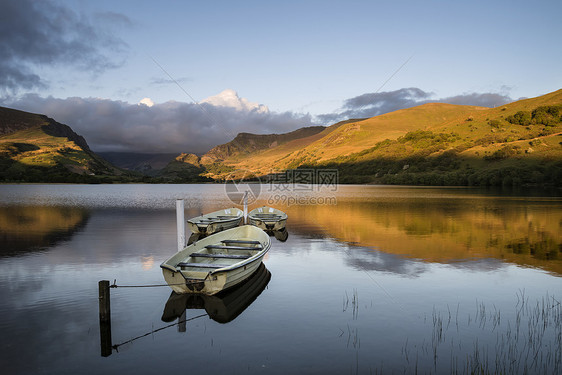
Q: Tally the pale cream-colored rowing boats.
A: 3